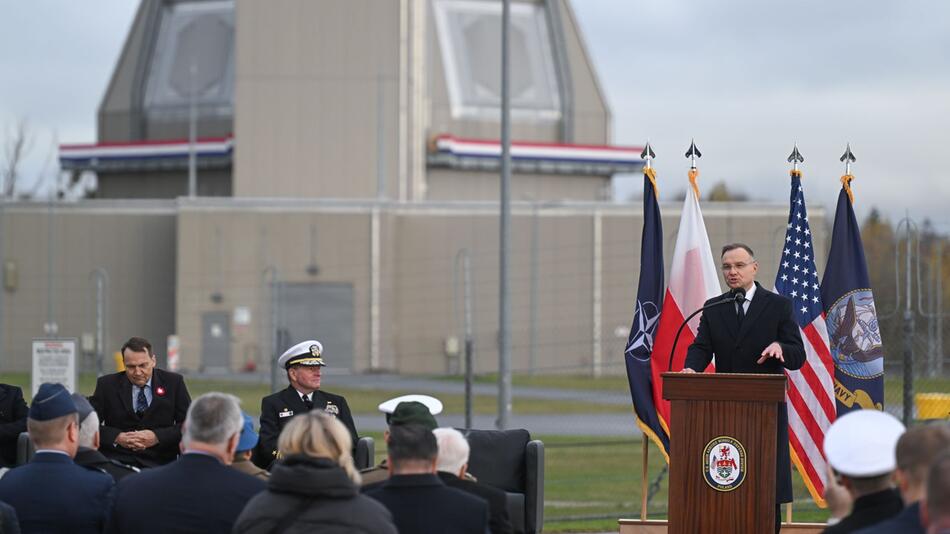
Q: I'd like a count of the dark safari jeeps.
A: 0